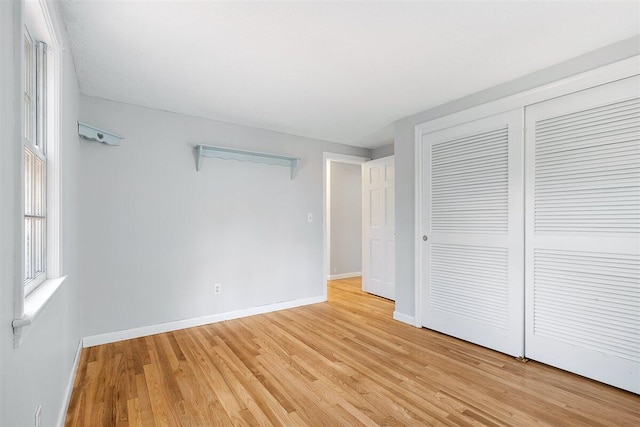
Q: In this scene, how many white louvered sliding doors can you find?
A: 2